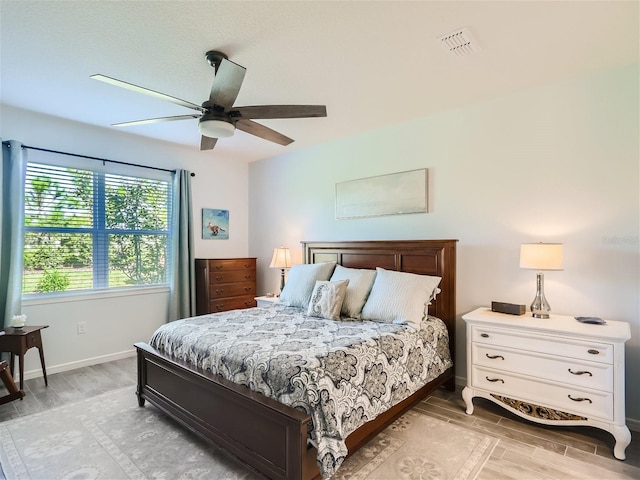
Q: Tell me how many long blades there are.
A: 6